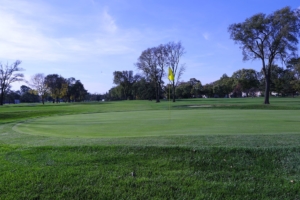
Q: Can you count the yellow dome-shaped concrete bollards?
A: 0